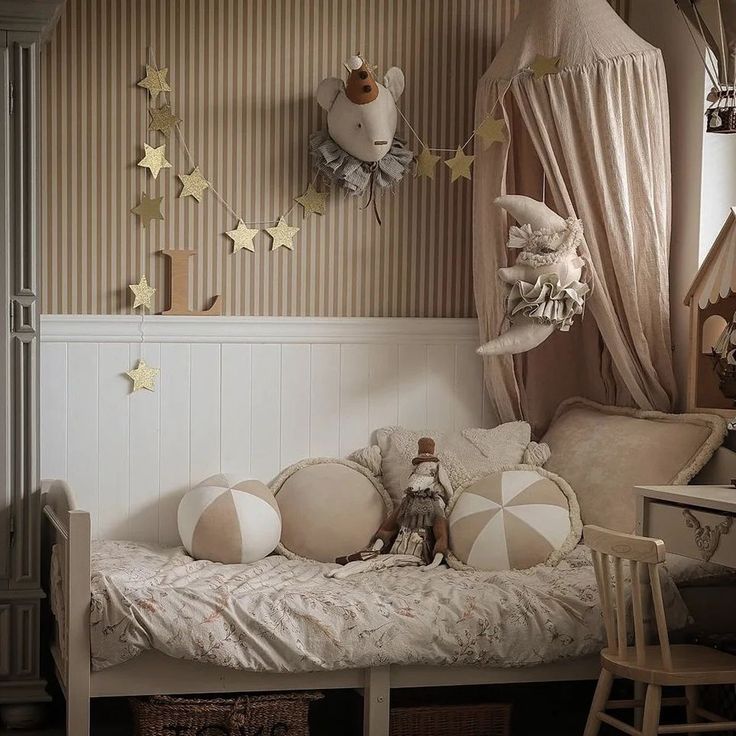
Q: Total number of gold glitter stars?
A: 14